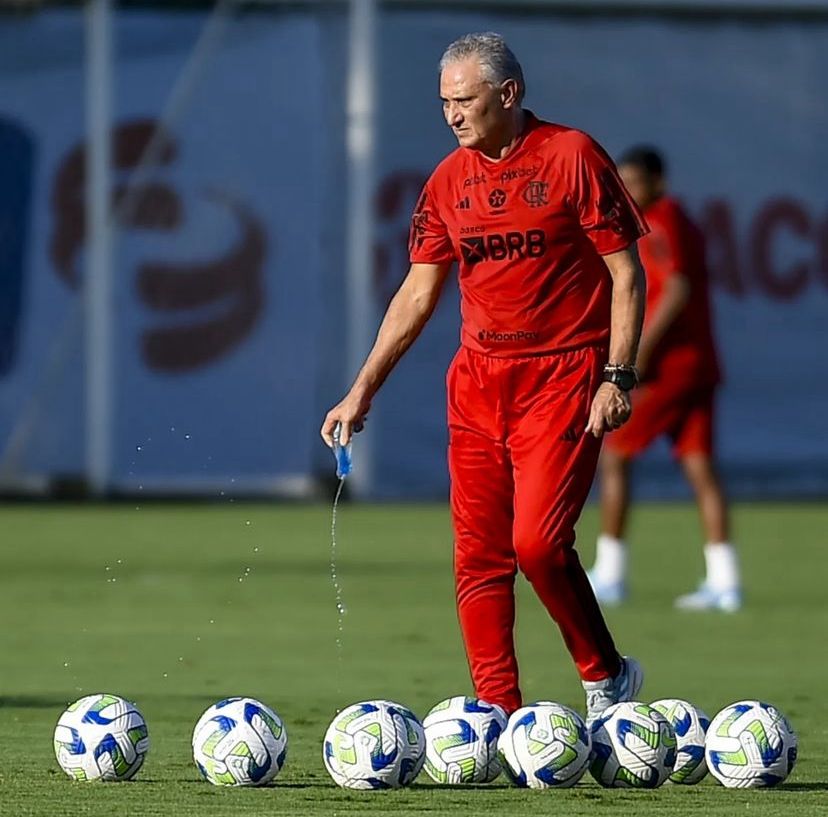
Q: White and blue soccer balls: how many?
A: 8